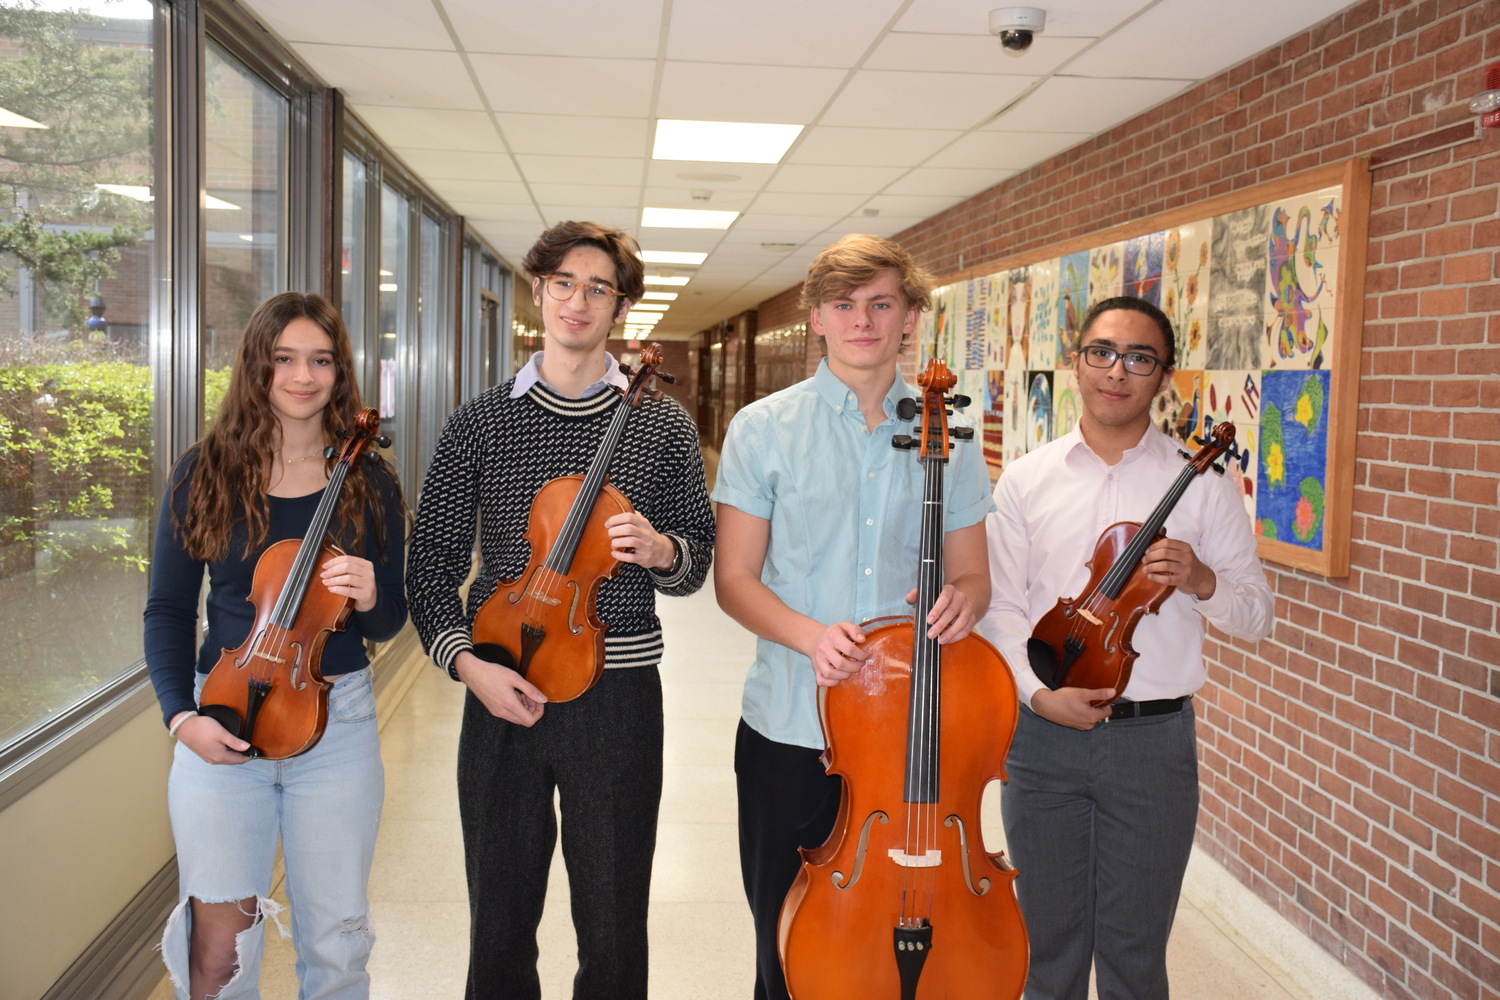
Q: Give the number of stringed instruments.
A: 4